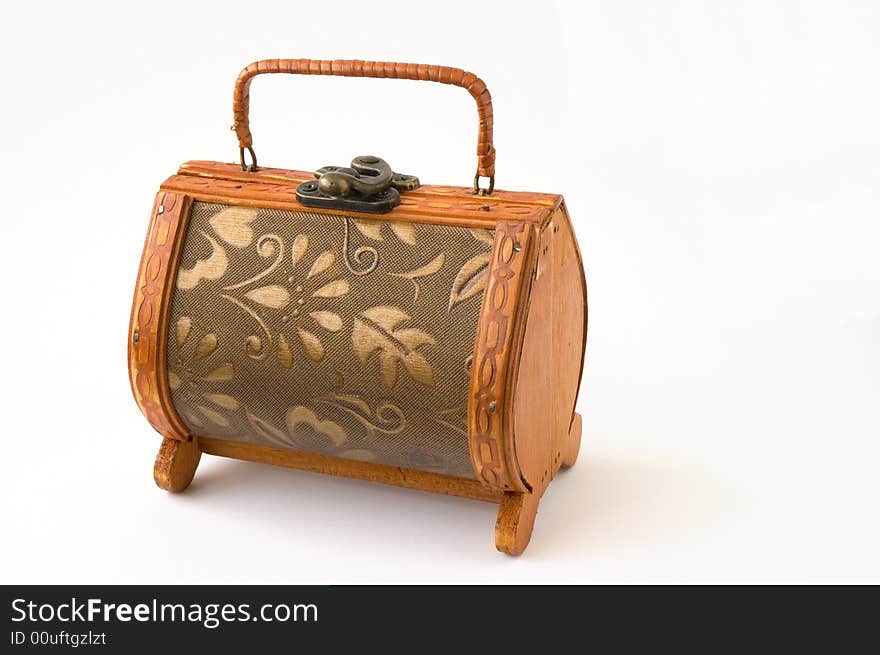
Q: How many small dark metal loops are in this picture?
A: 2